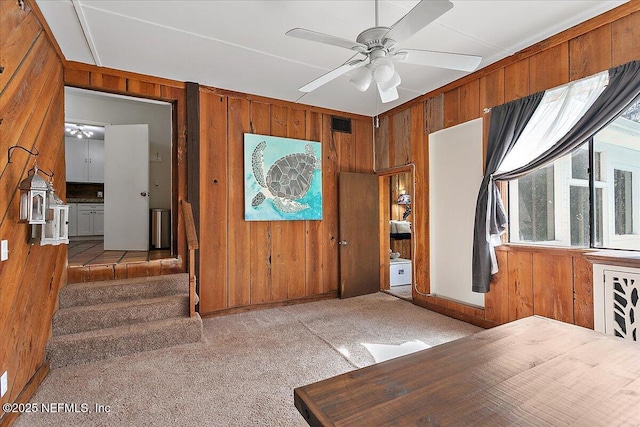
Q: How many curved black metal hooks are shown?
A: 2